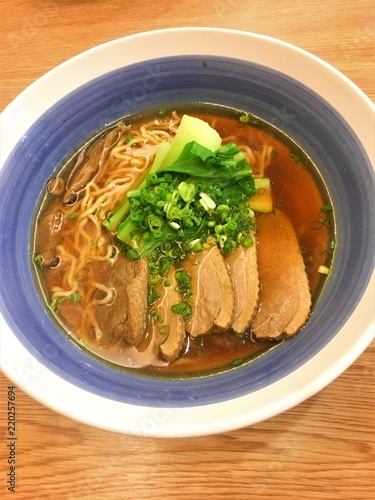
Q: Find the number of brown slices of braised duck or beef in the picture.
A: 5